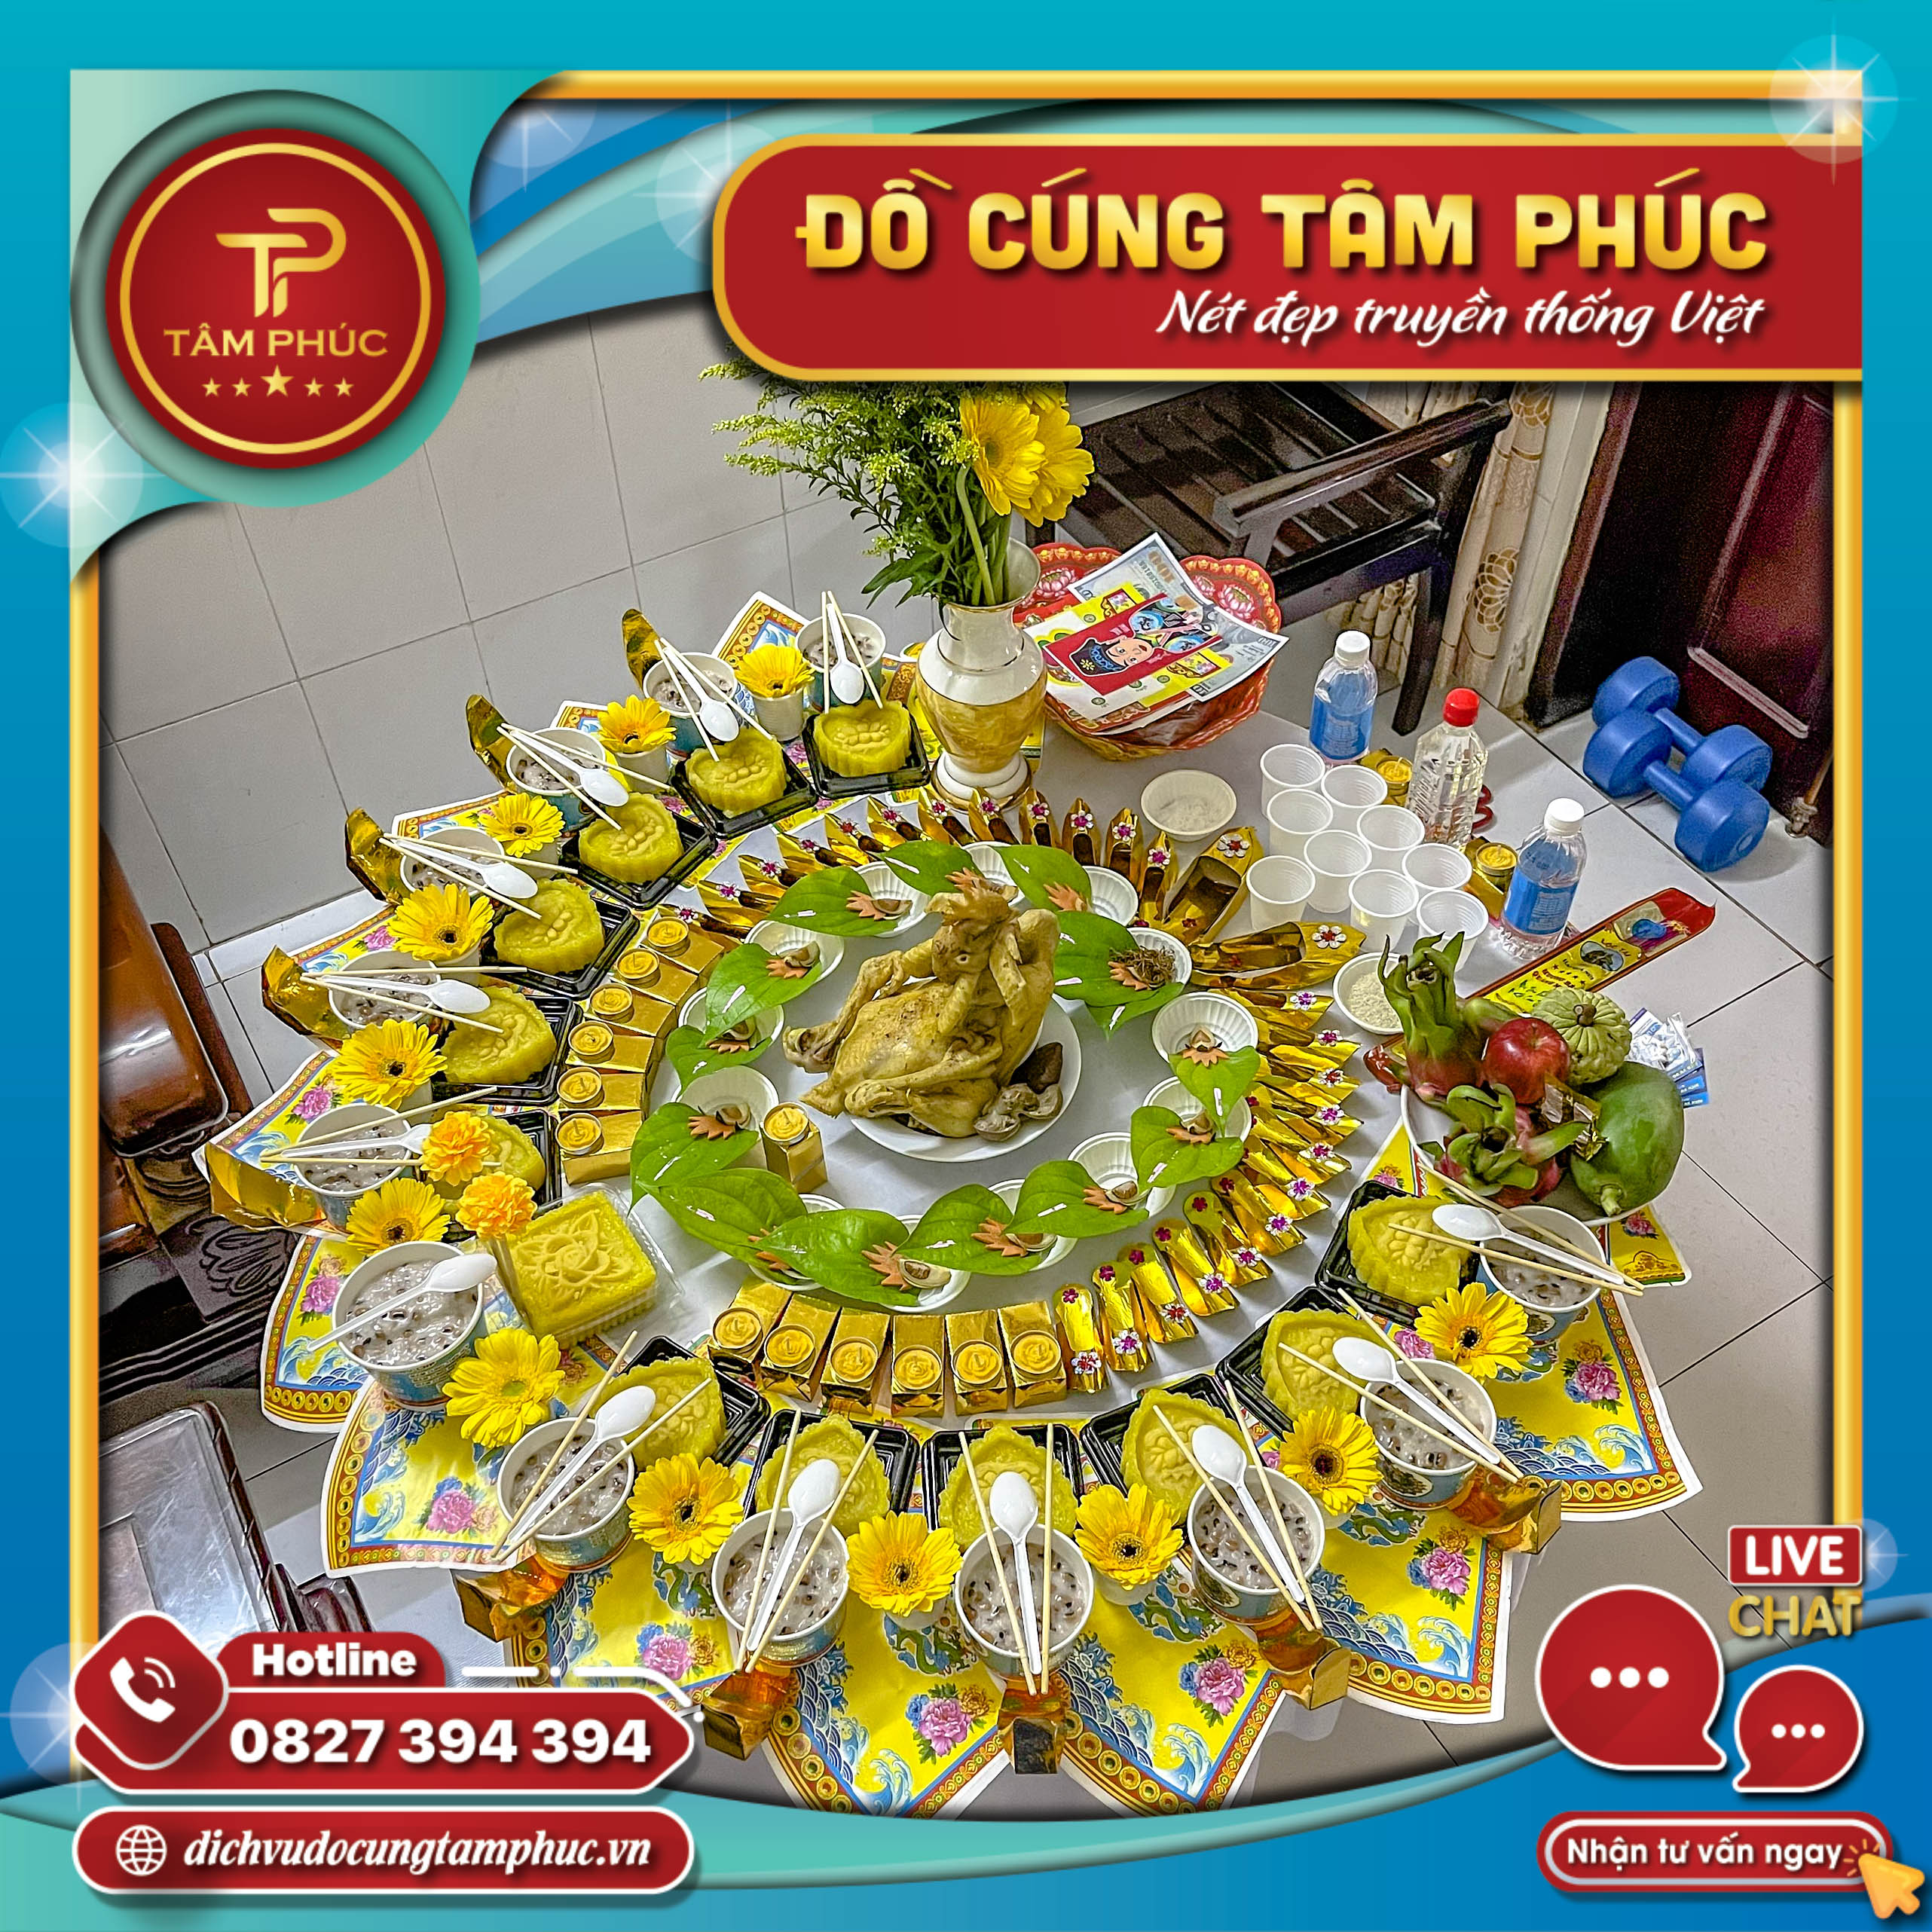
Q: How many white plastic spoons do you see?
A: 13